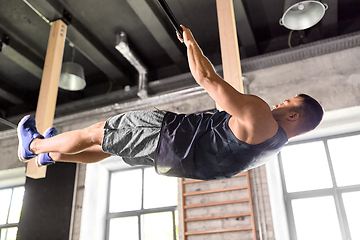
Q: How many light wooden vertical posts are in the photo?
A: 2